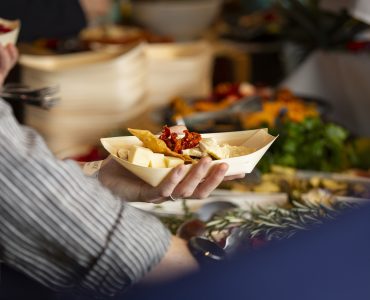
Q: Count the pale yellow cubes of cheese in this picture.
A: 3